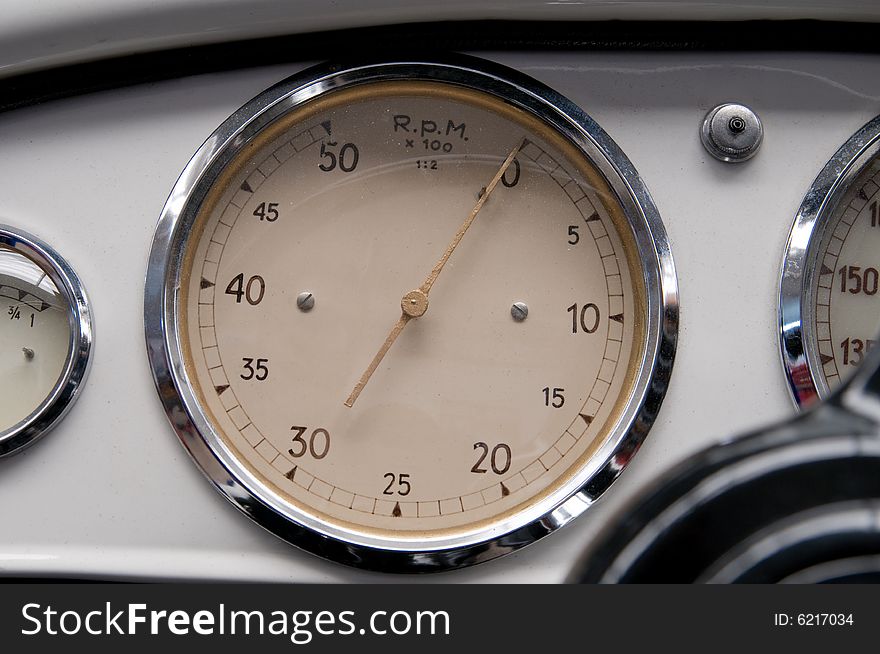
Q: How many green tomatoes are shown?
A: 0